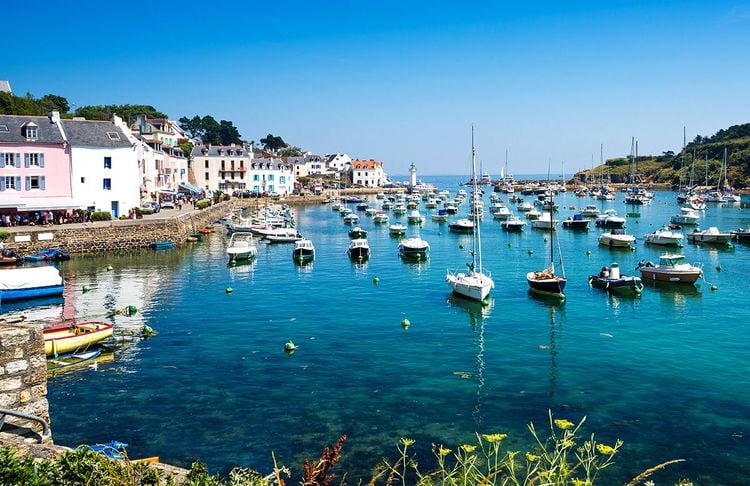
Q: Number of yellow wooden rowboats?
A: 1